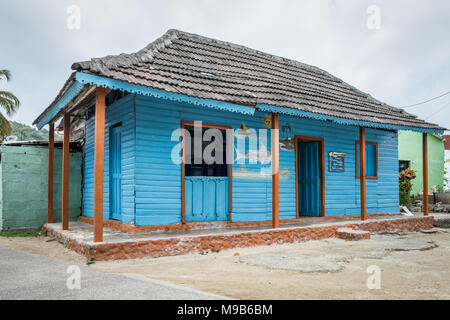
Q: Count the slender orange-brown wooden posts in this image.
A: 6